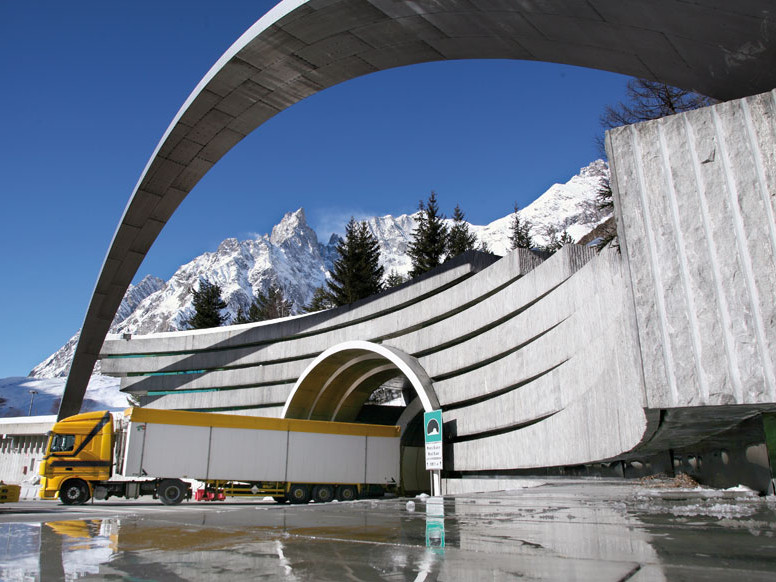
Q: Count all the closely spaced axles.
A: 3